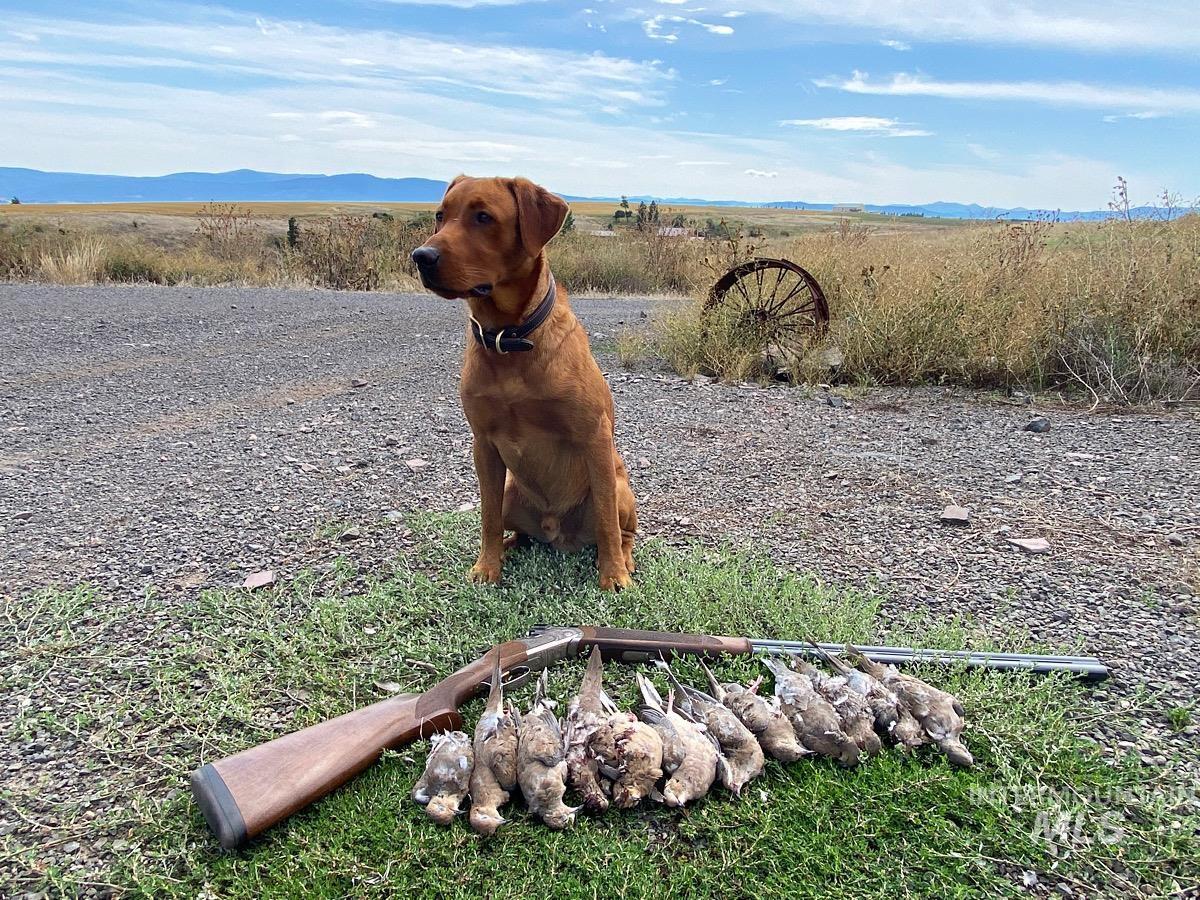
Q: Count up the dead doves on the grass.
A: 12